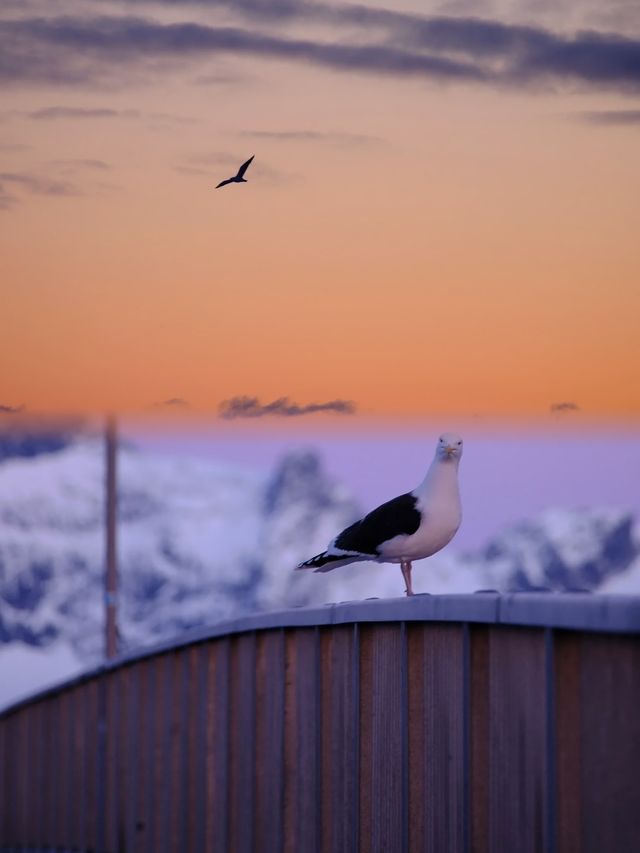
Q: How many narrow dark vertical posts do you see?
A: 1